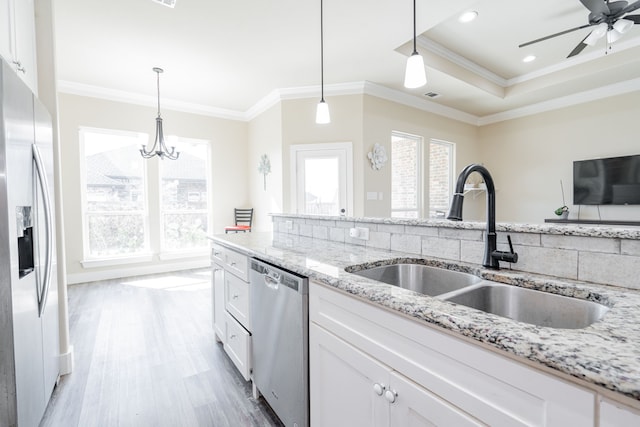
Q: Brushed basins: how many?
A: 2